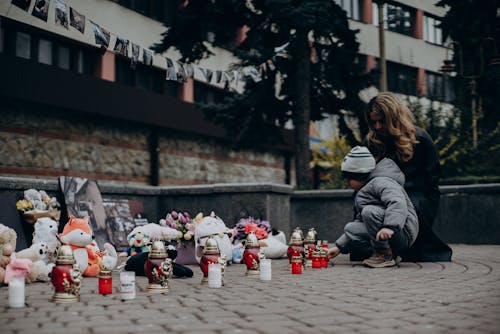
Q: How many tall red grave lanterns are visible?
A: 6